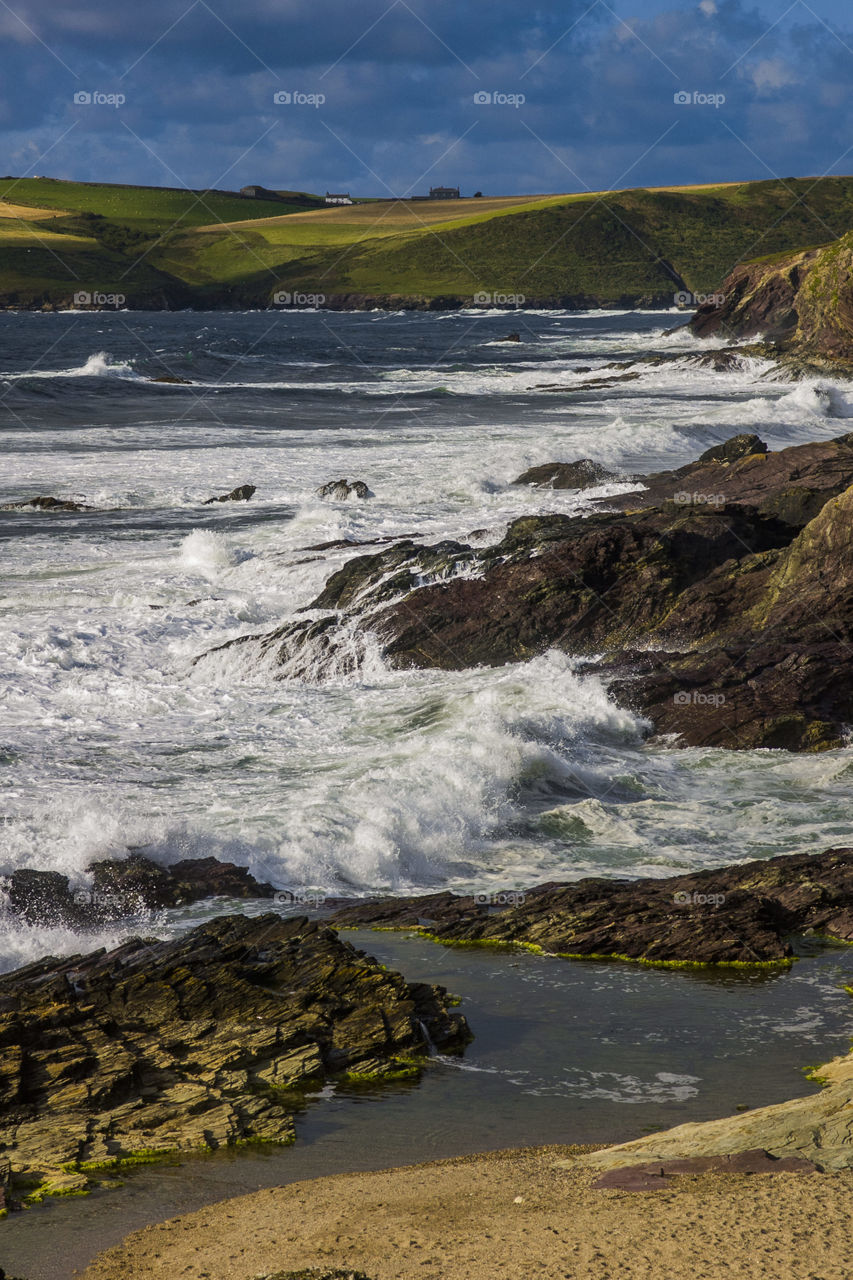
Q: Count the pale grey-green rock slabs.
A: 1